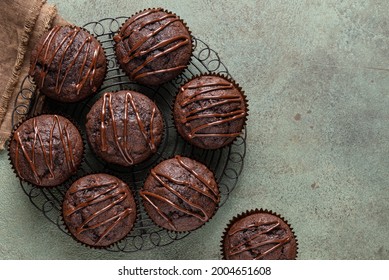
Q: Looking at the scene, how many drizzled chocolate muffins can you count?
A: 8